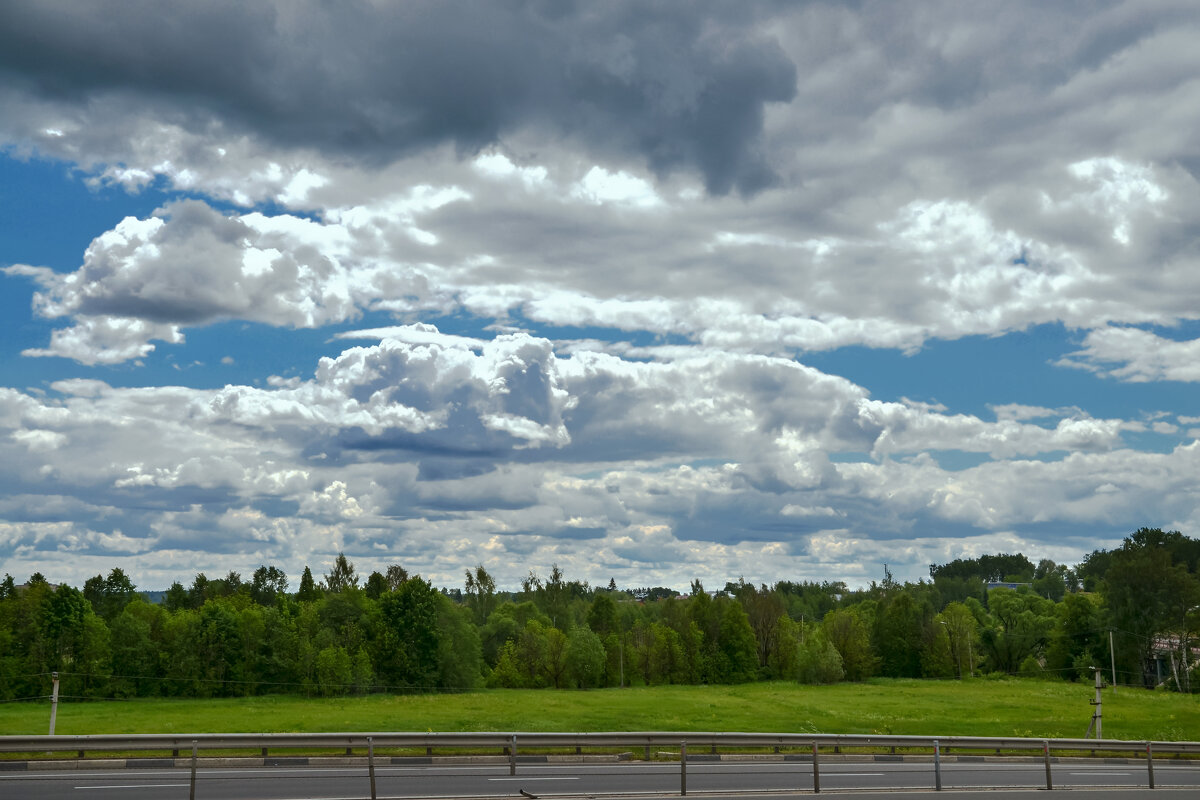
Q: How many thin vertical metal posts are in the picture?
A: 8